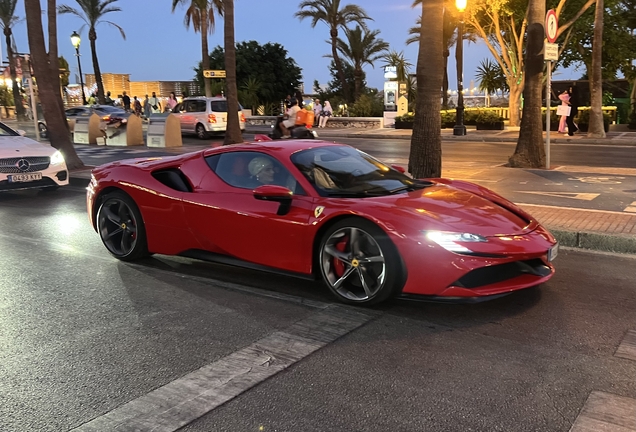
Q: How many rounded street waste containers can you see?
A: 3